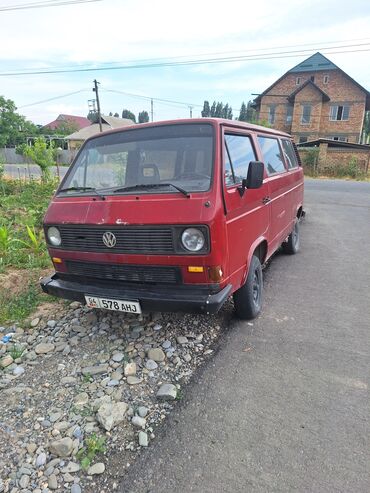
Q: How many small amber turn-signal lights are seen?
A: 2